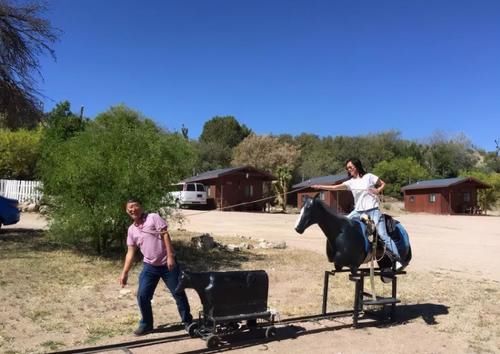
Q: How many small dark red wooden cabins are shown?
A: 3